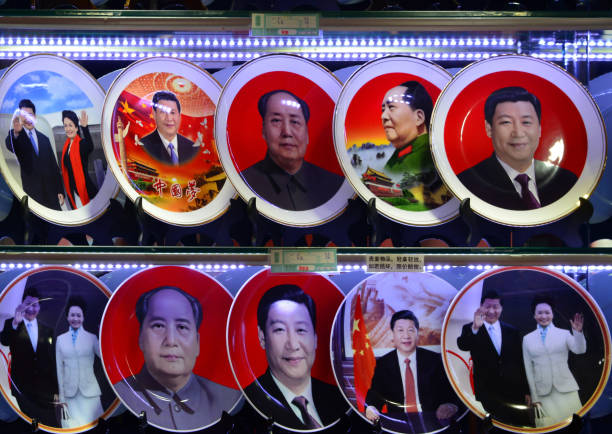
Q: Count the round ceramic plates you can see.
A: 10